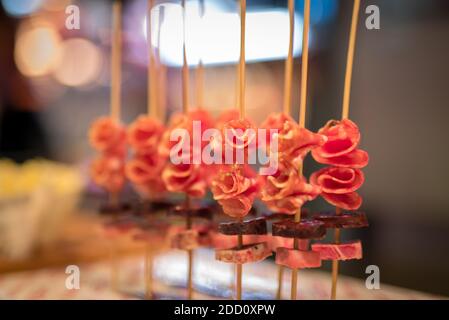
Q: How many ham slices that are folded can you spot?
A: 12